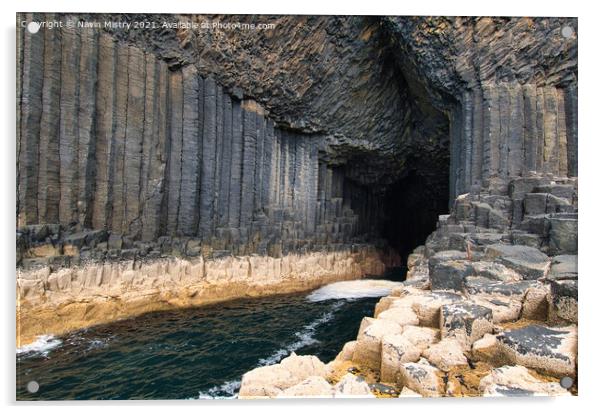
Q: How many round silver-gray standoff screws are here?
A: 4